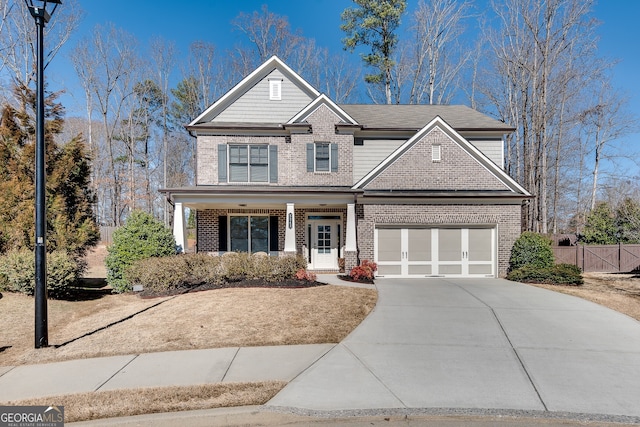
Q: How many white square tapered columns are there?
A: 3